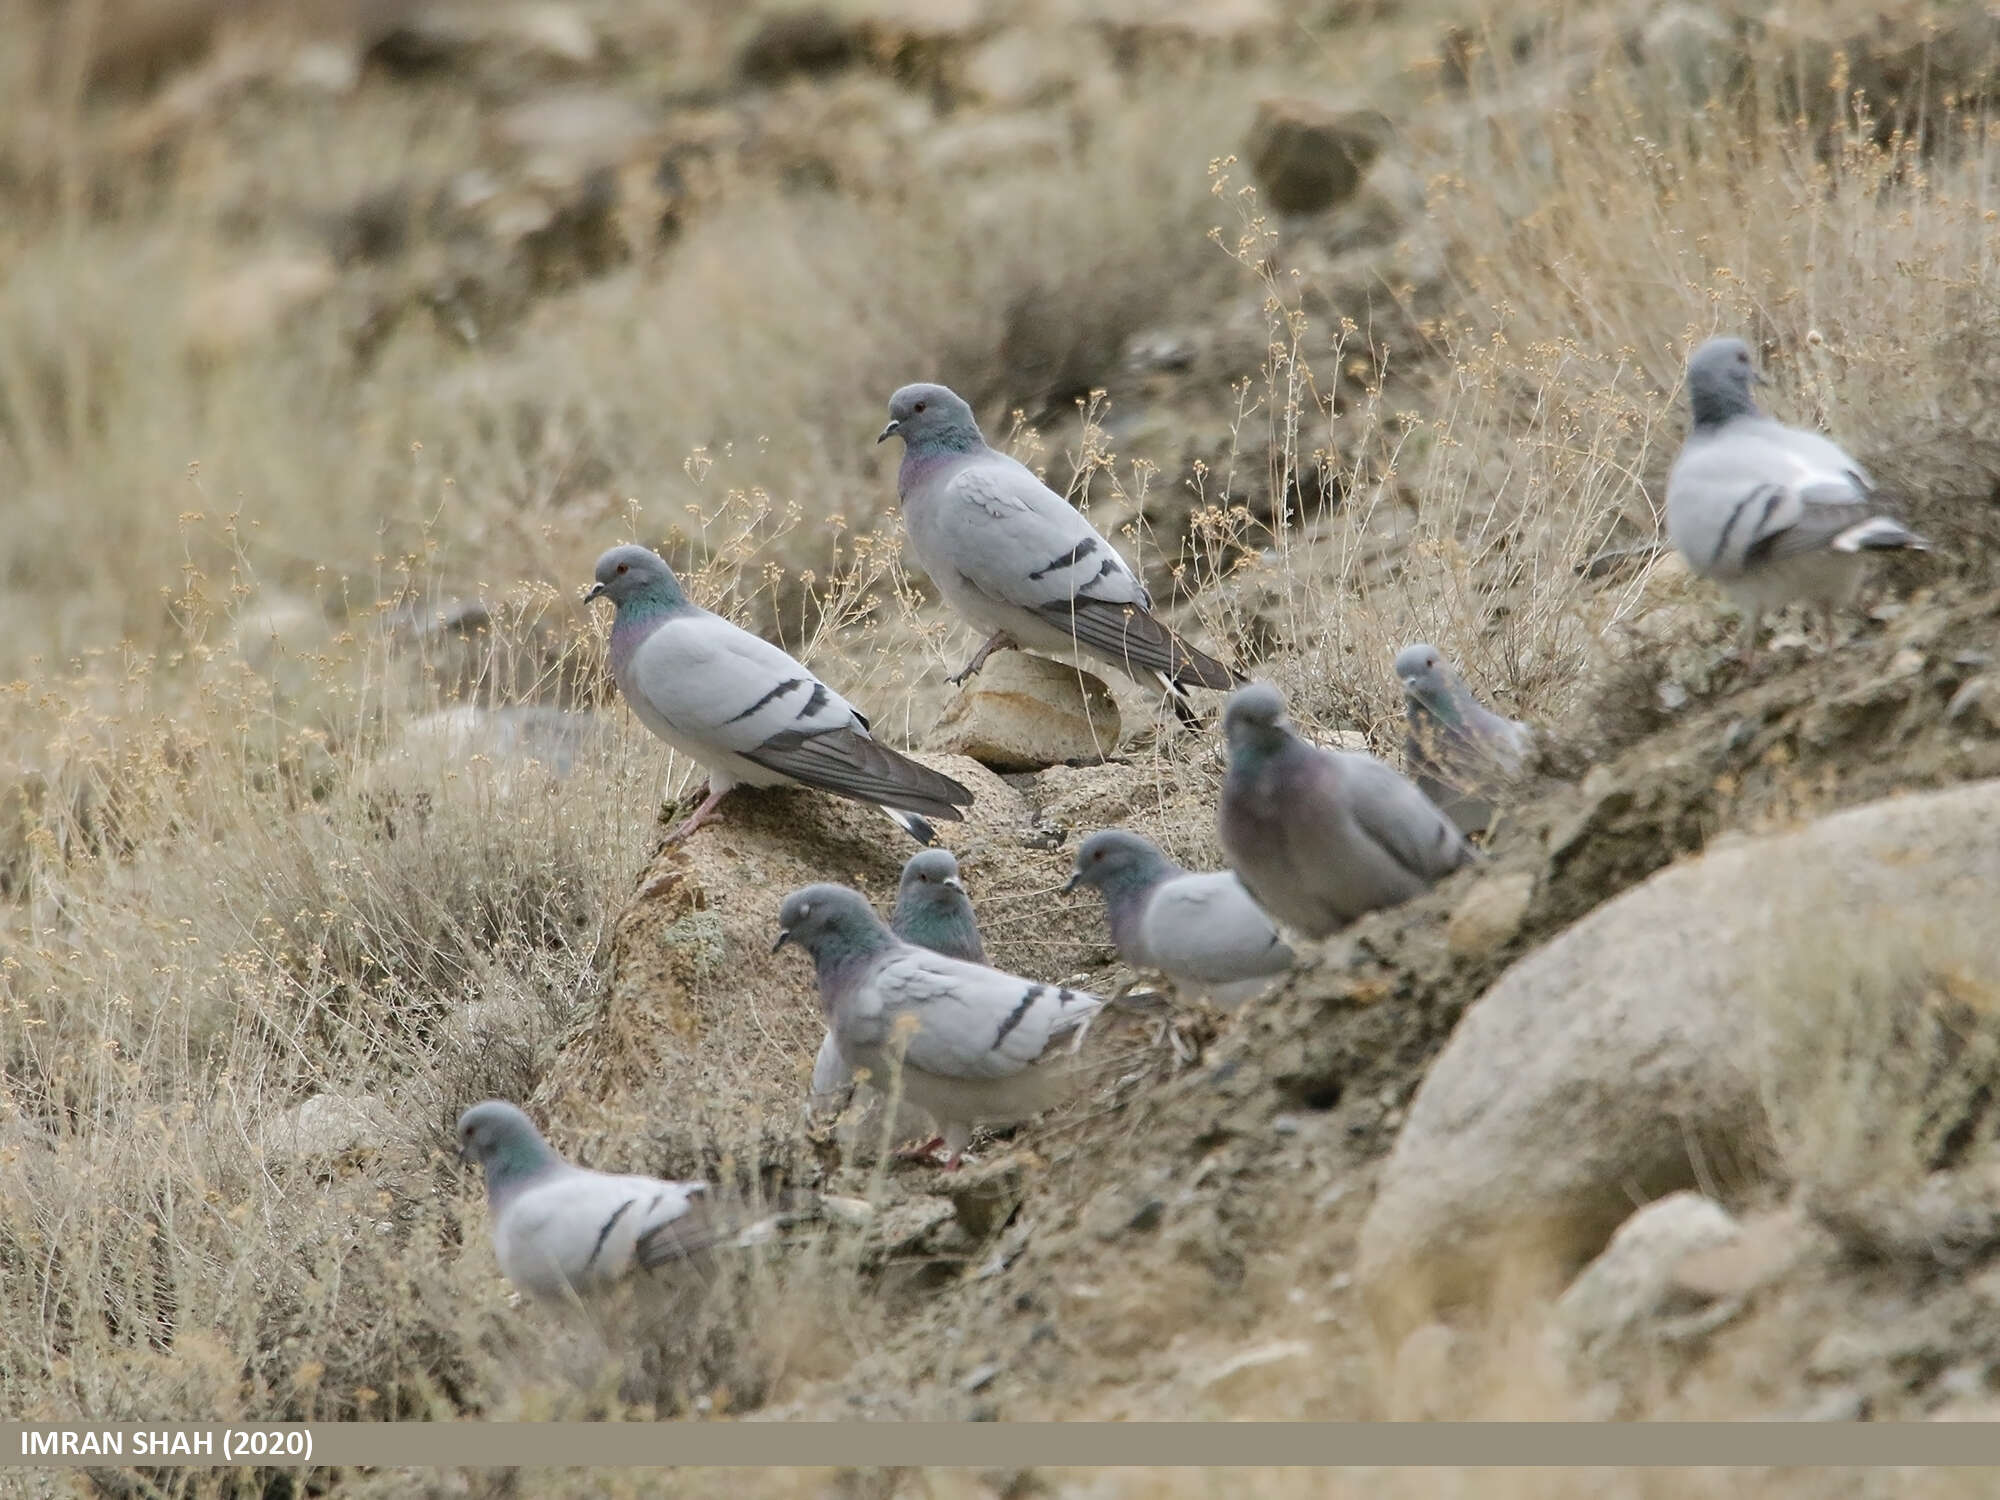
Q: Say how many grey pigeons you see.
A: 9